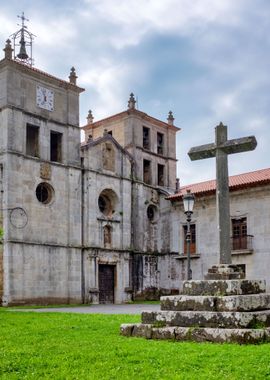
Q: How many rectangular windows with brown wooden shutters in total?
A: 2